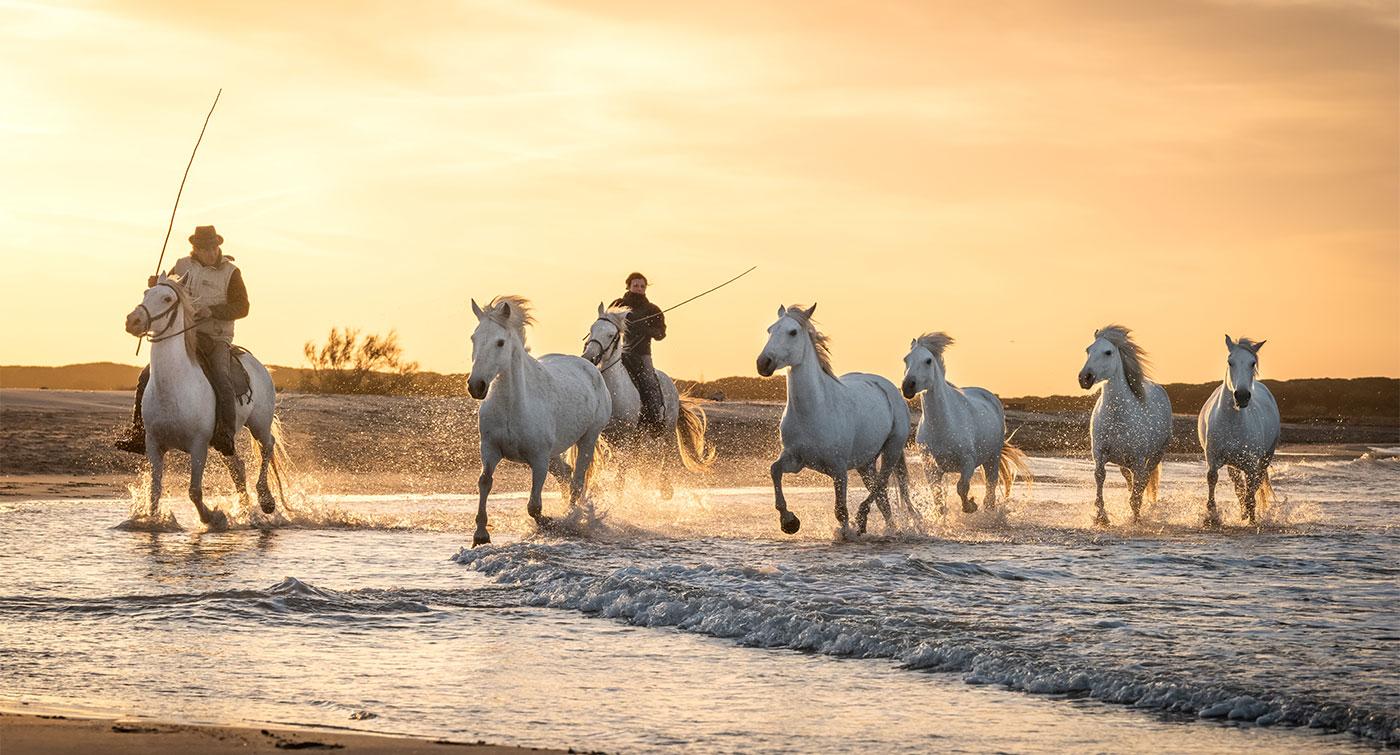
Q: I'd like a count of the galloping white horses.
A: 7